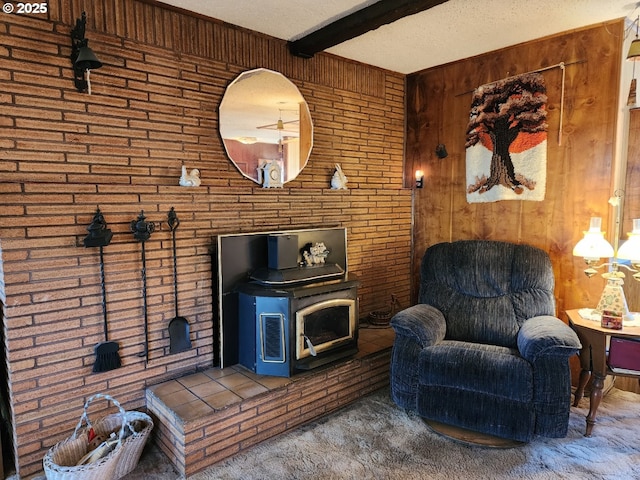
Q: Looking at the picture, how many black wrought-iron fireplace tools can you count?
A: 3